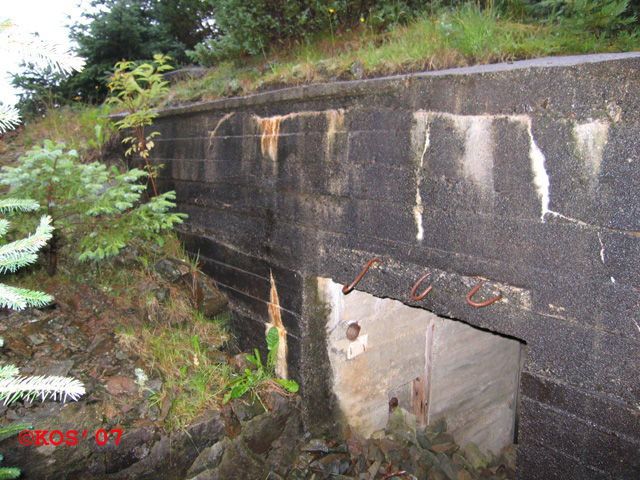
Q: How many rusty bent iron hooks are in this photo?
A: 3